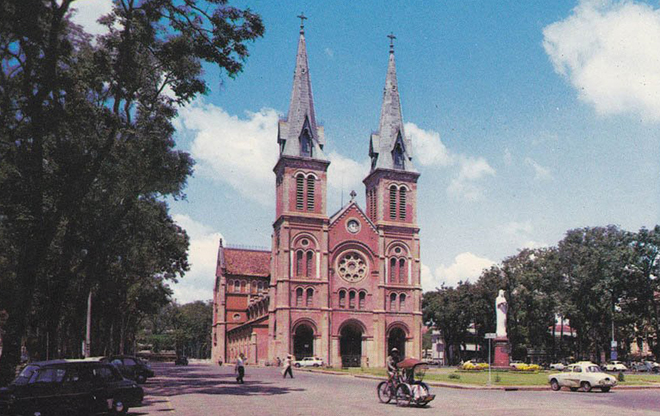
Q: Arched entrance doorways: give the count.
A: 3